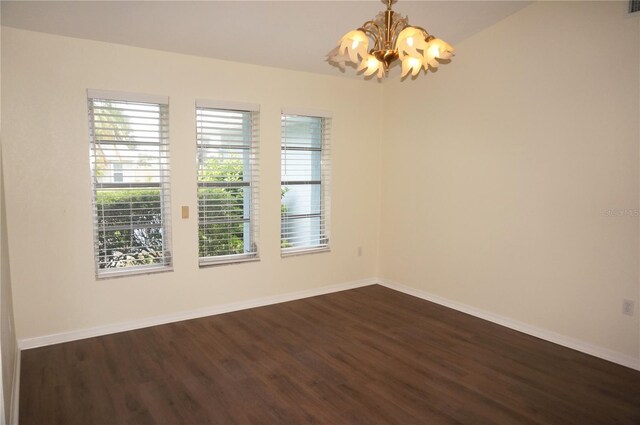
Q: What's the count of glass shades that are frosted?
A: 6